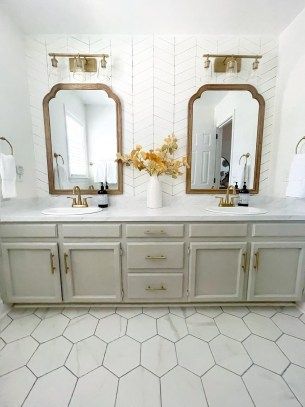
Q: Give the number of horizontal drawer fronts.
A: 7